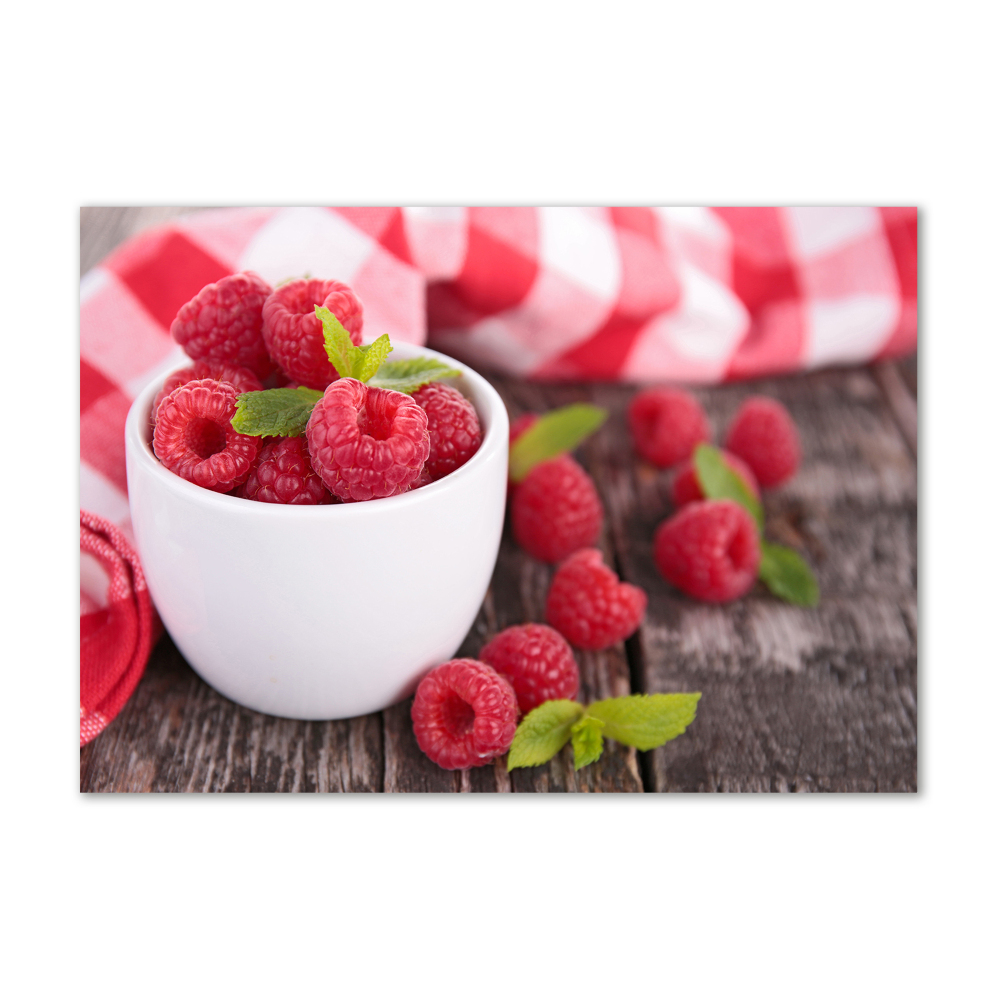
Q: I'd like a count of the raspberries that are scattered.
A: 9